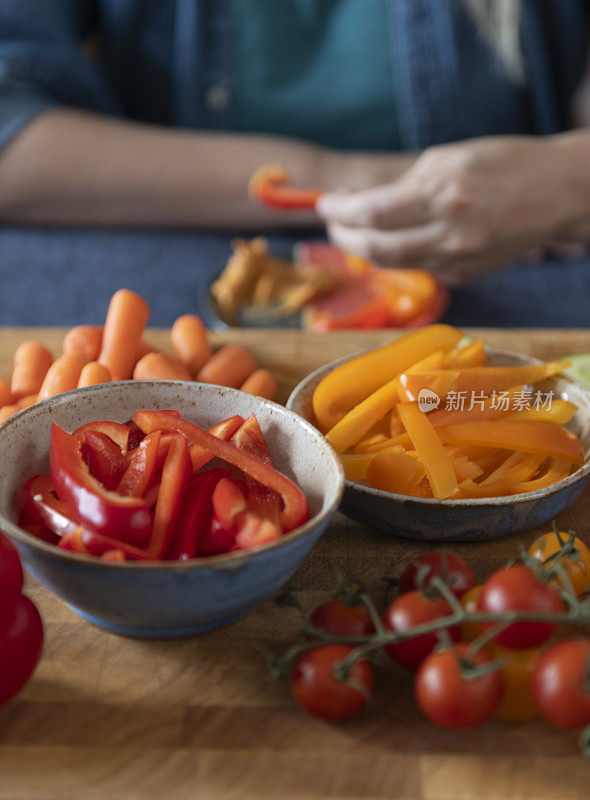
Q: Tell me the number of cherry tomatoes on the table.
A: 10